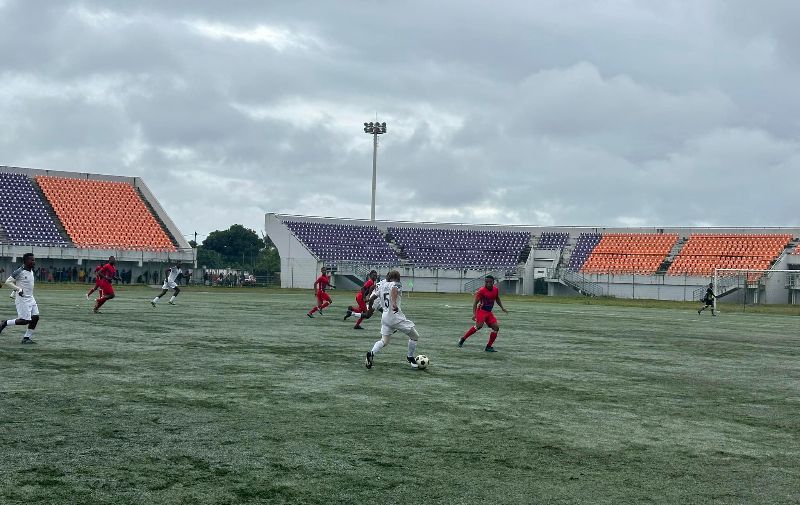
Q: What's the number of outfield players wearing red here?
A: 5